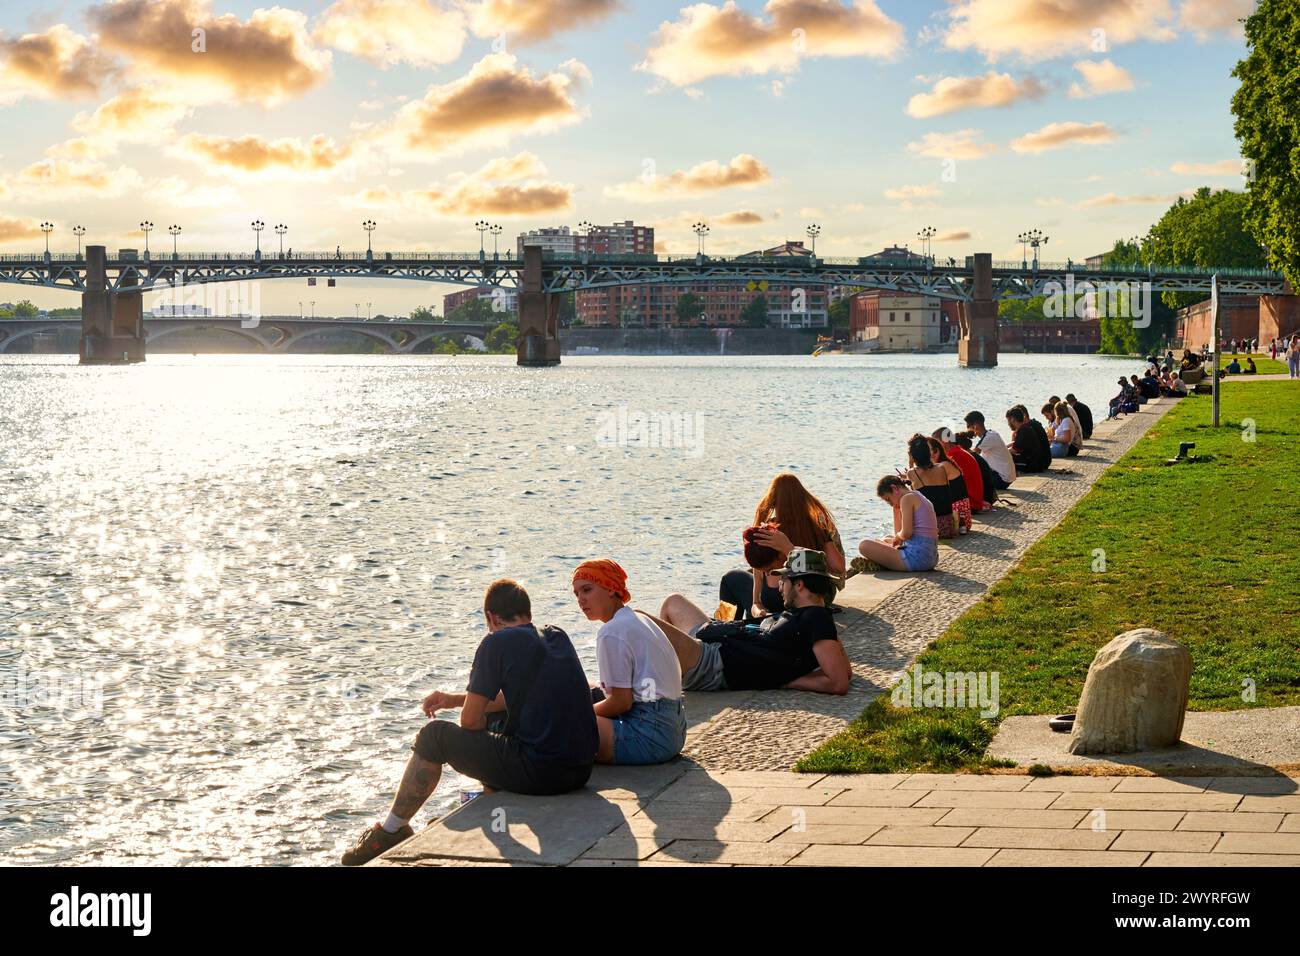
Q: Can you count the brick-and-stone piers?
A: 3